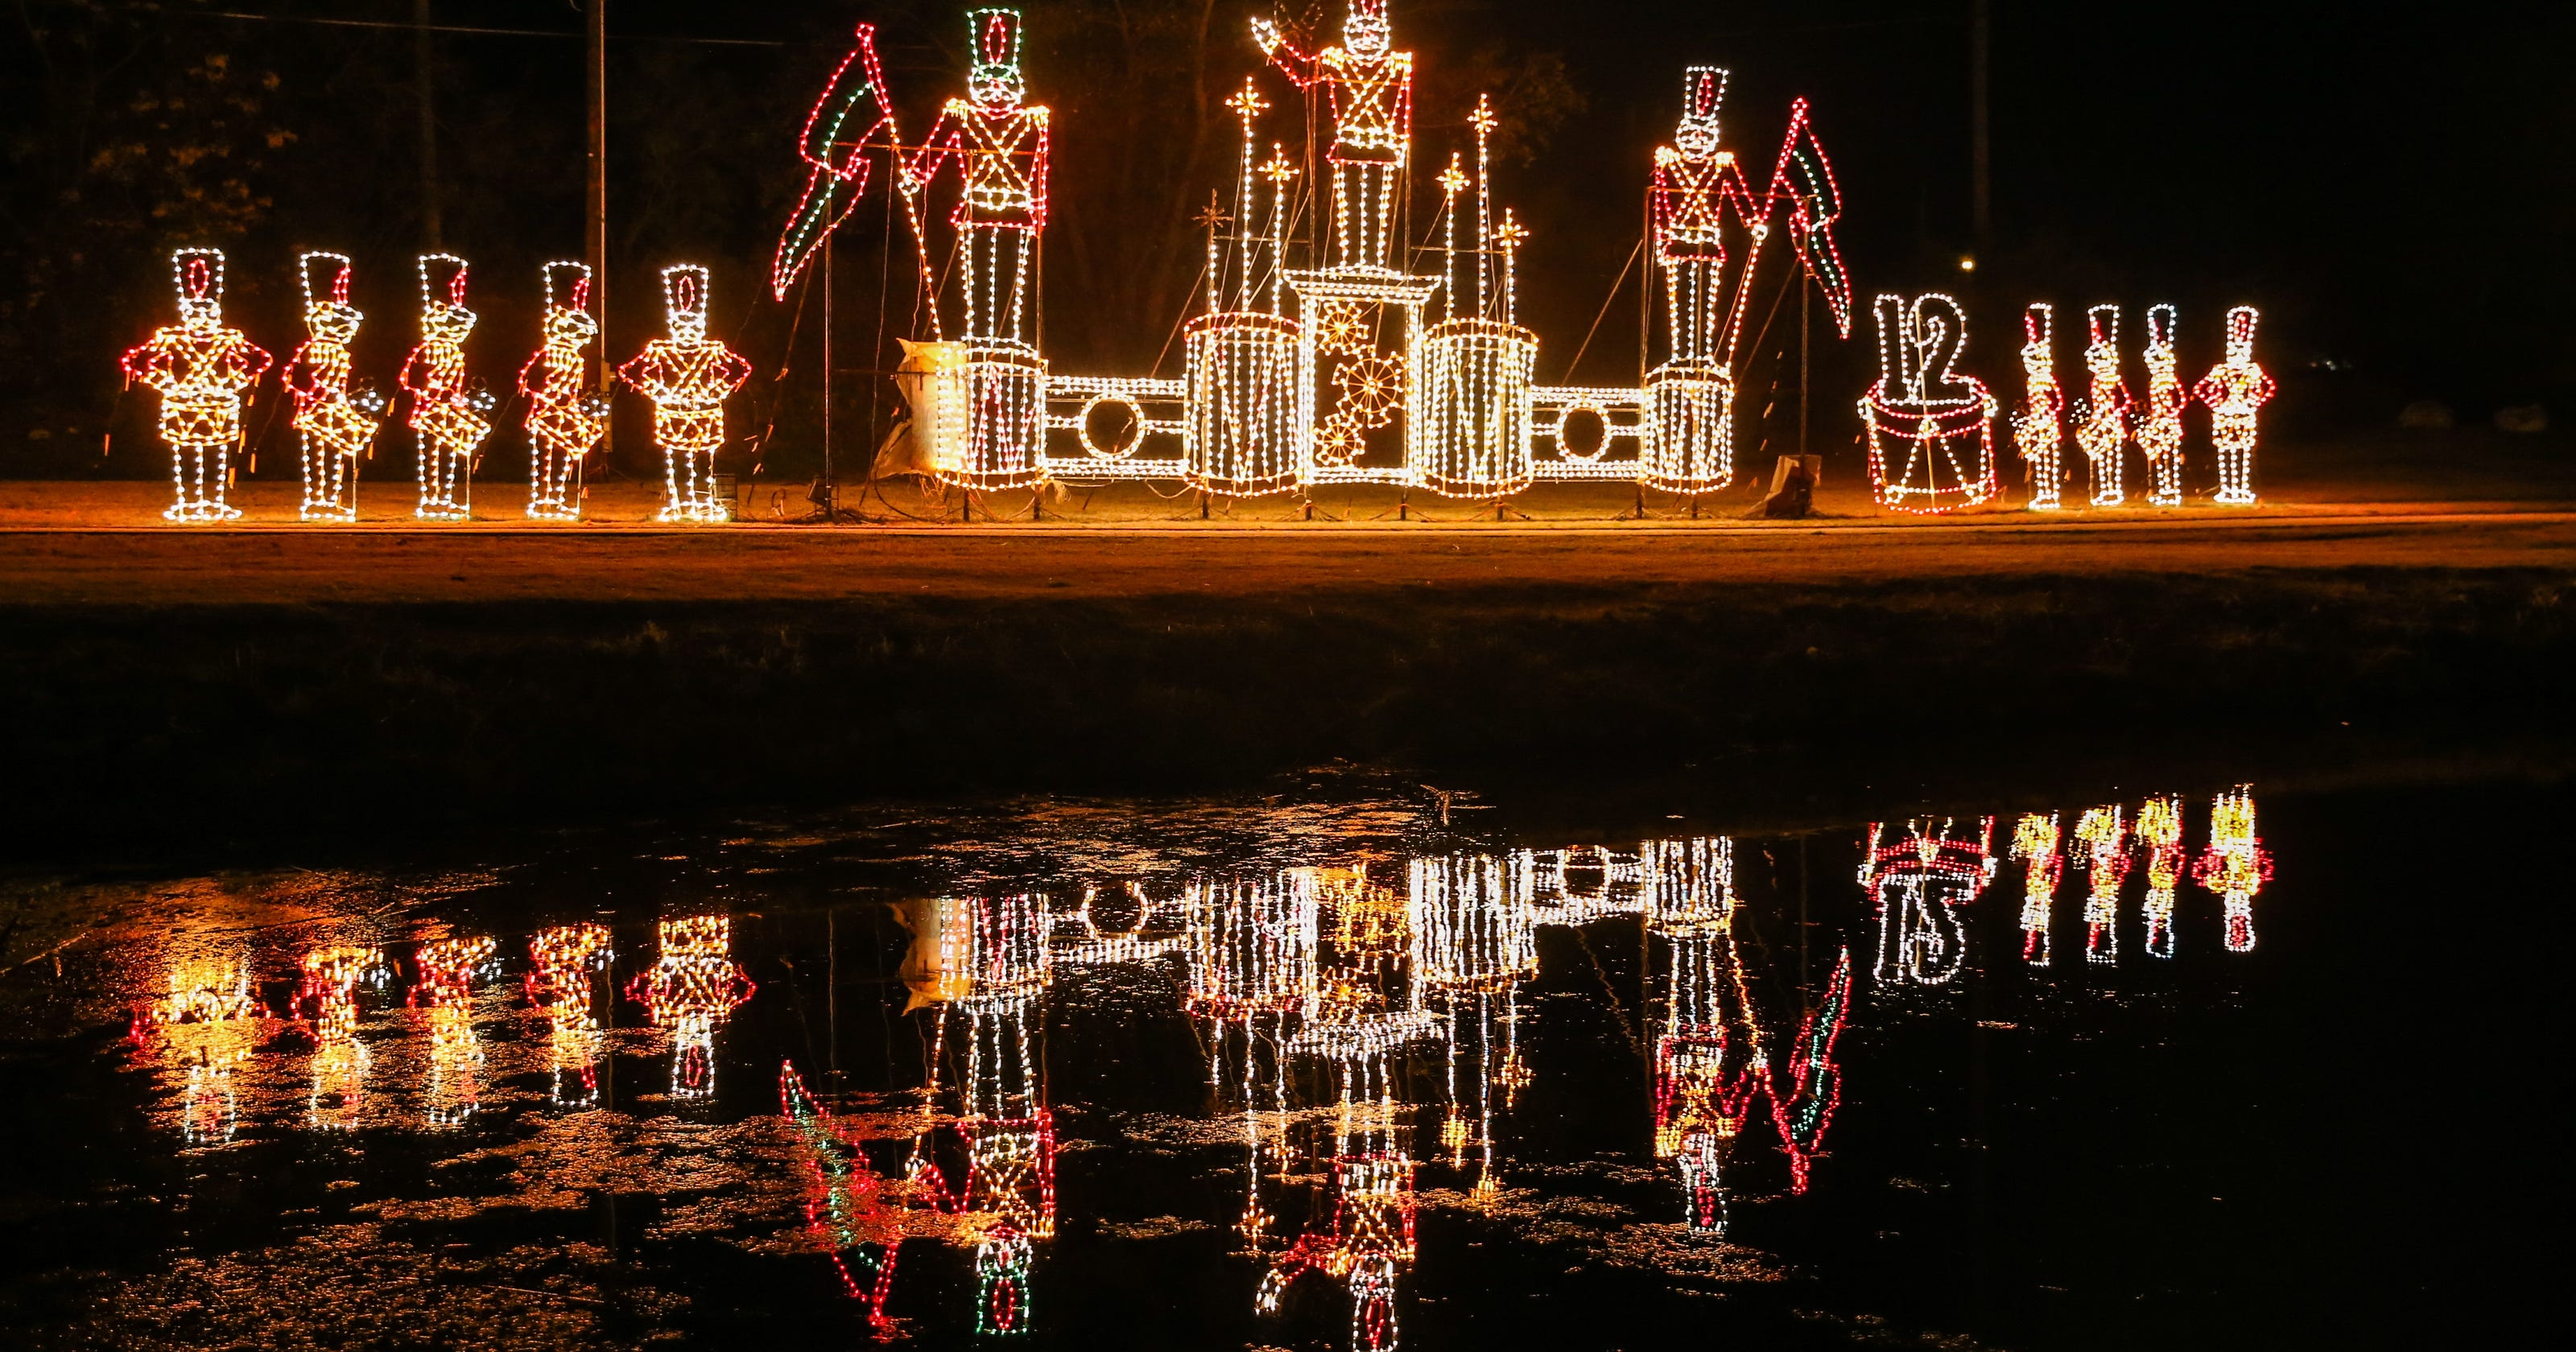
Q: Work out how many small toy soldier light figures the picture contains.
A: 9